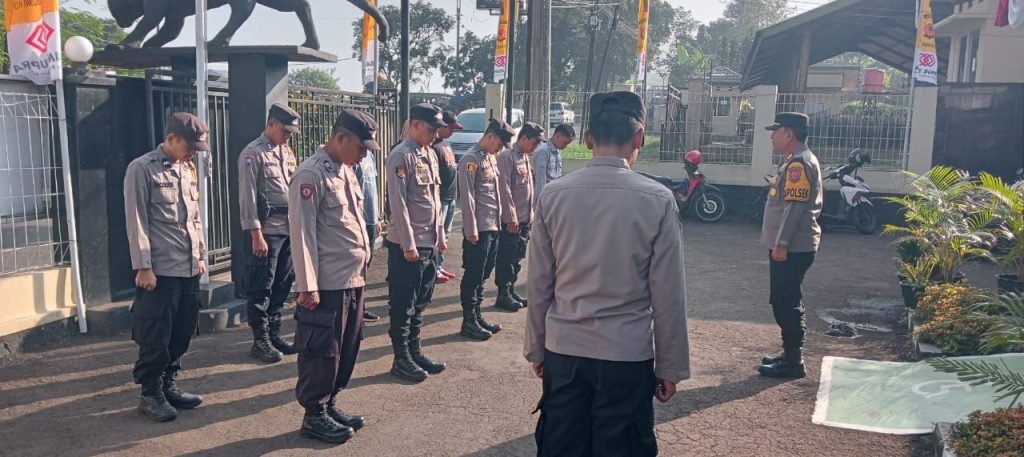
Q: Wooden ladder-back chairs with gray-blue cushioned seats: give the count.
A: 0